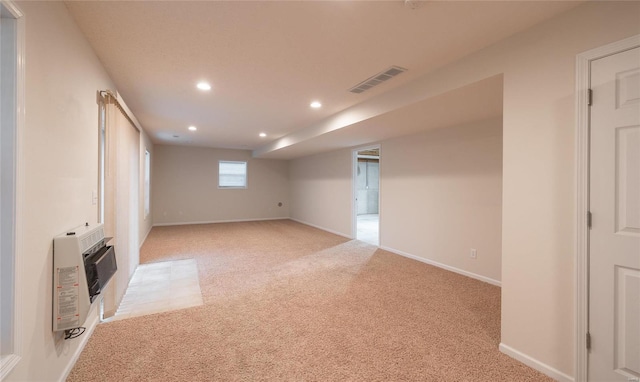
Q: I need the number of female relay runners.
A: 0